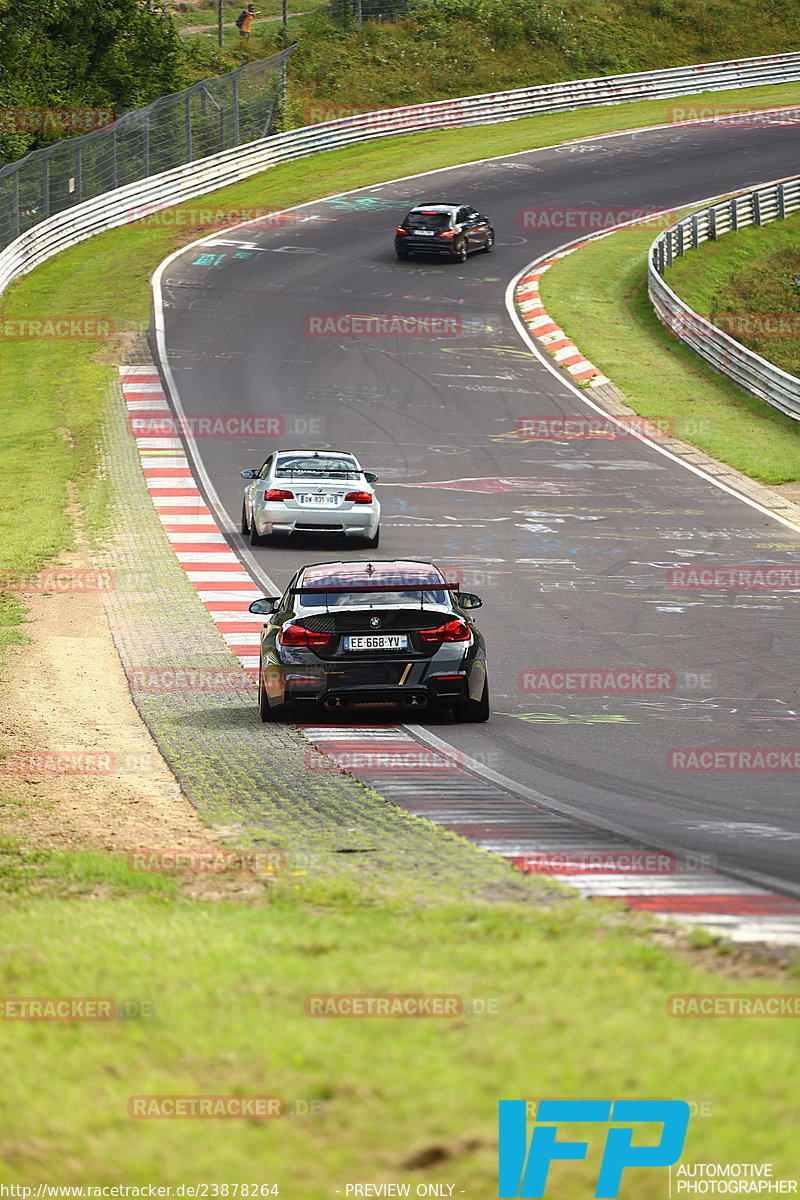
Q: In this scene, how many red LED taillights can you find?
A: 6